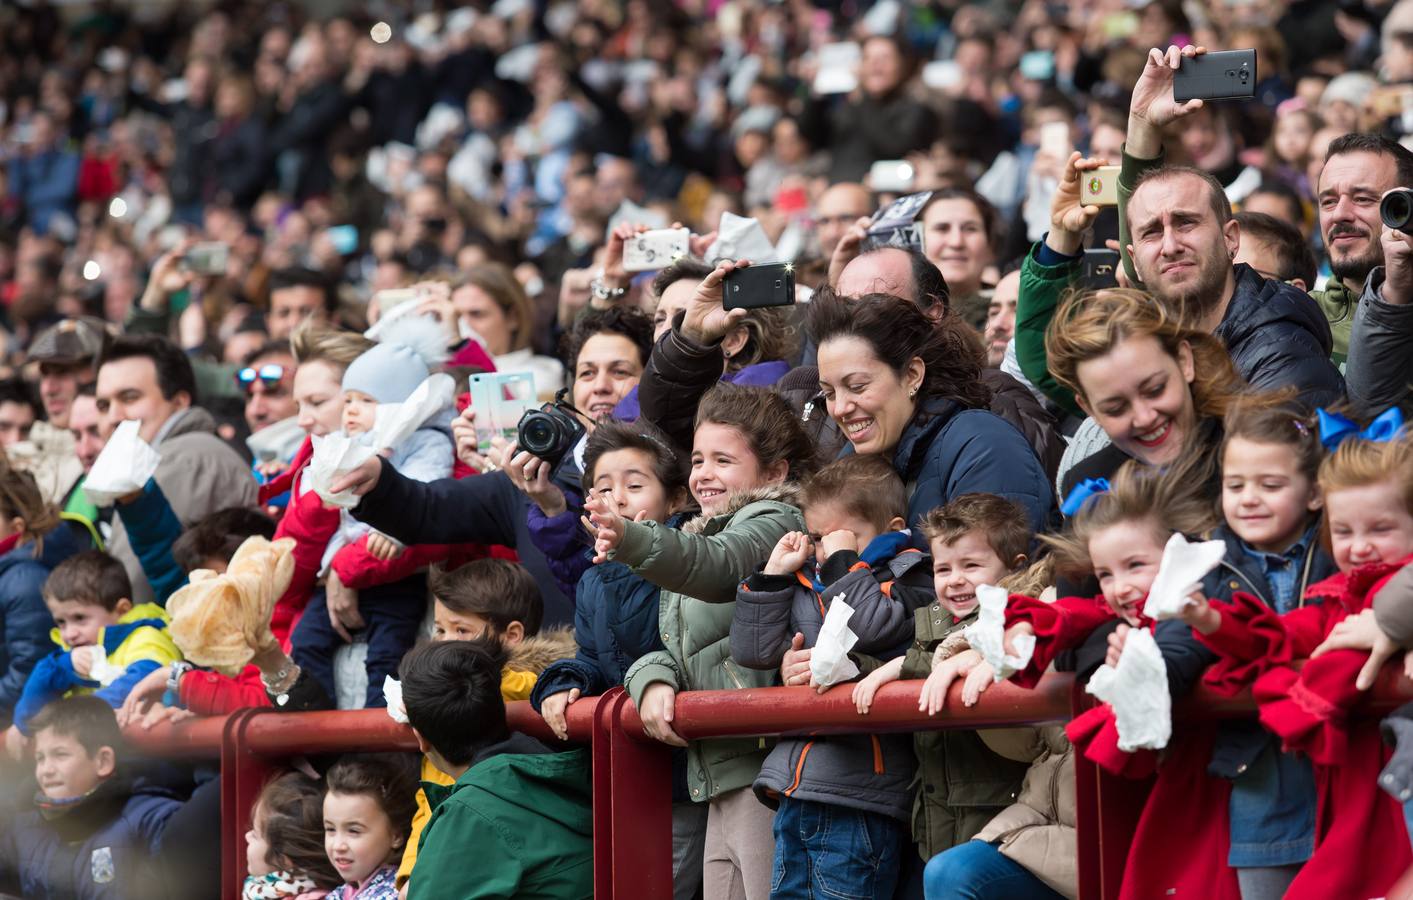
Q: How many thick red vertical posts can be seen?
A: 3